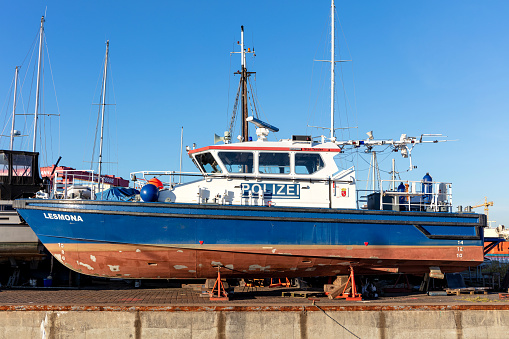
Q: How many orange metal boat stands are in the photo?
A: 2